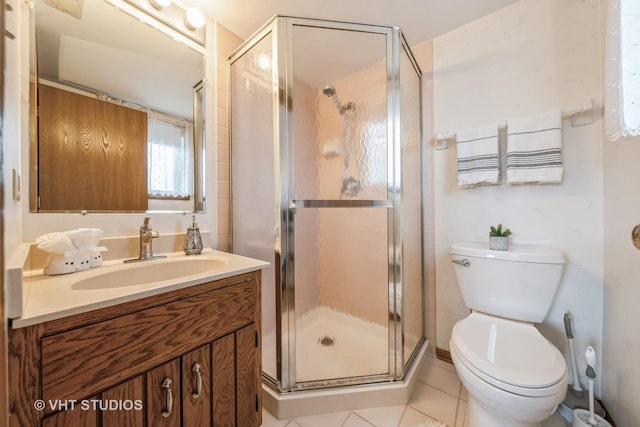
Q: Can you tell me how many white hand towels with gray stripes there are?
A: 2